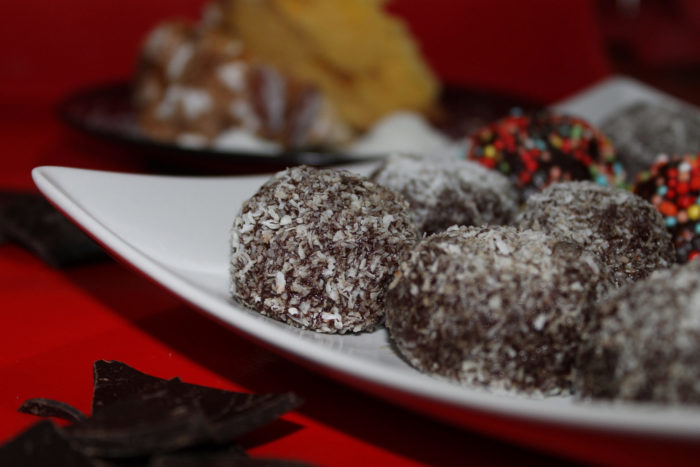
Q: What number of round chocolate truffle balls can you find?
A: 8